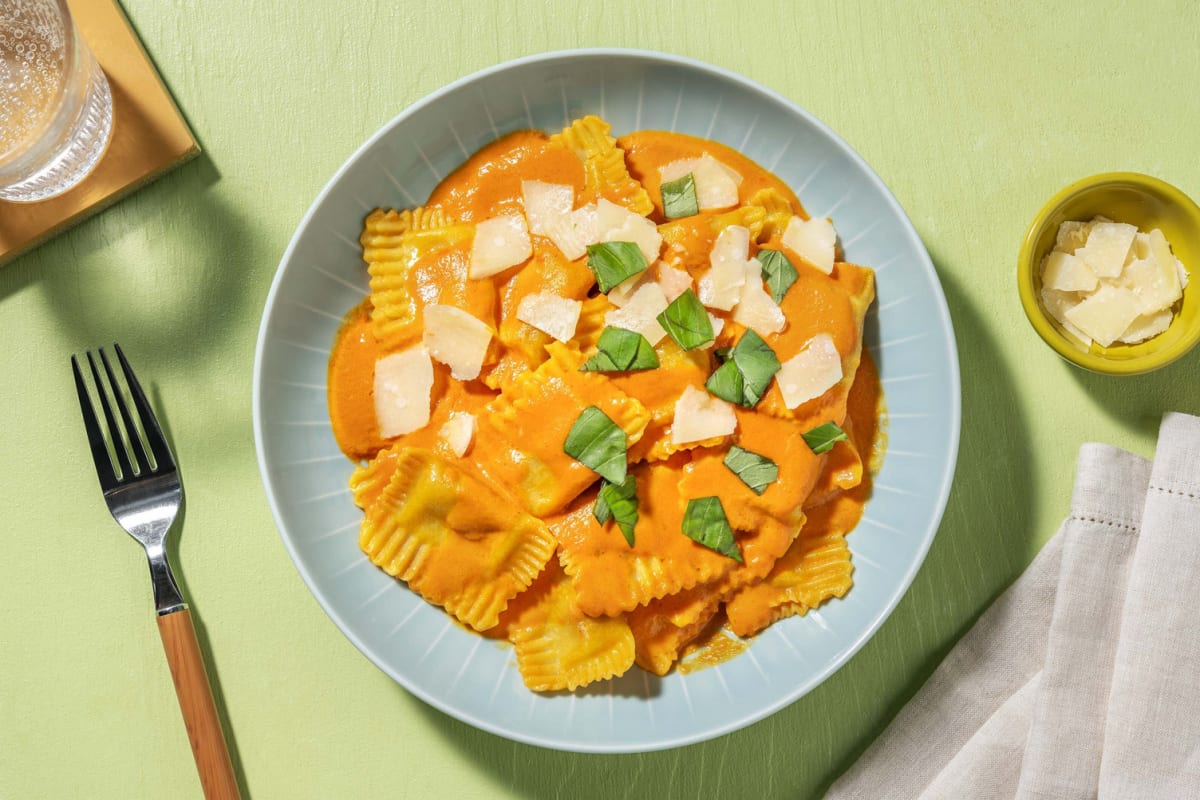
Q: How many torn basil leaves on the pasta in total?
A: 11